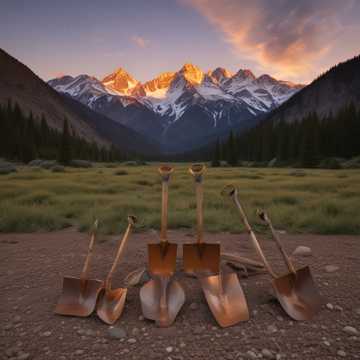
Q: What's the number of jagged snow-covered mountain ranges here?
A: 1